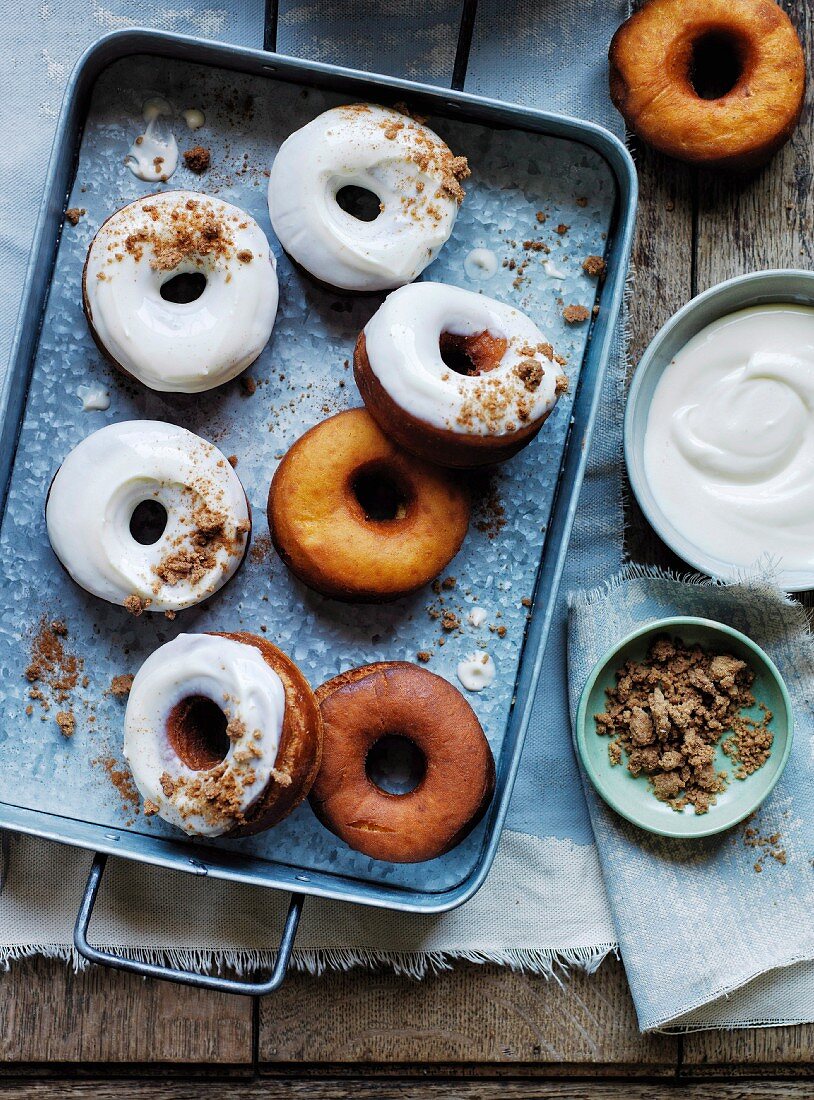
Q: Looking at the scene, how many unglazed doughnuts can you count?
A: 3